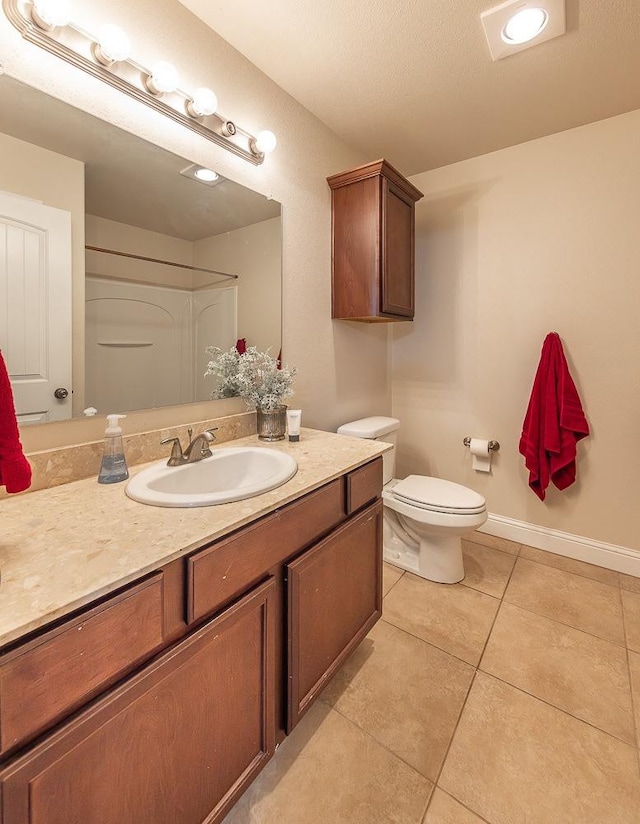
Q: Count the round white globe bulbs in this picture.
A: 5